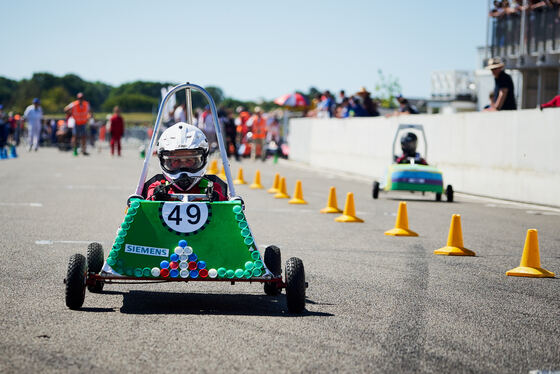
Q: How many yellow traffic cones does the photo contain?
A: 12